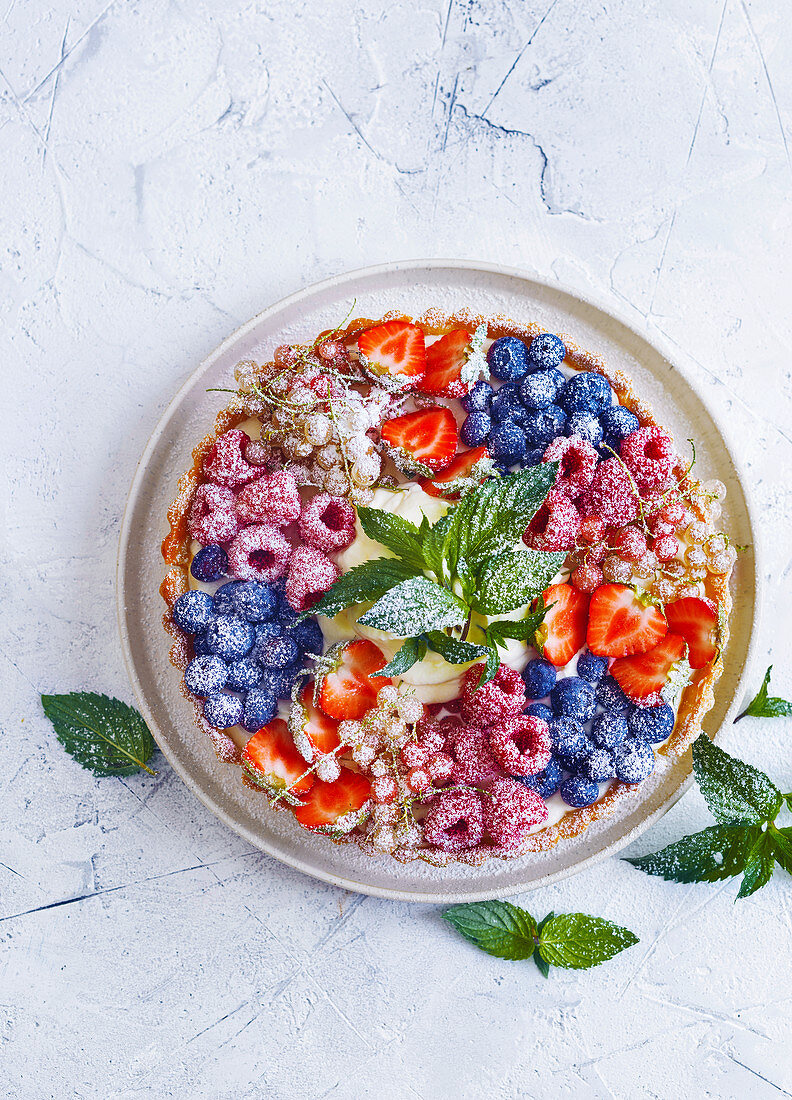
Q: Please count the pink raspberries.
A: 15